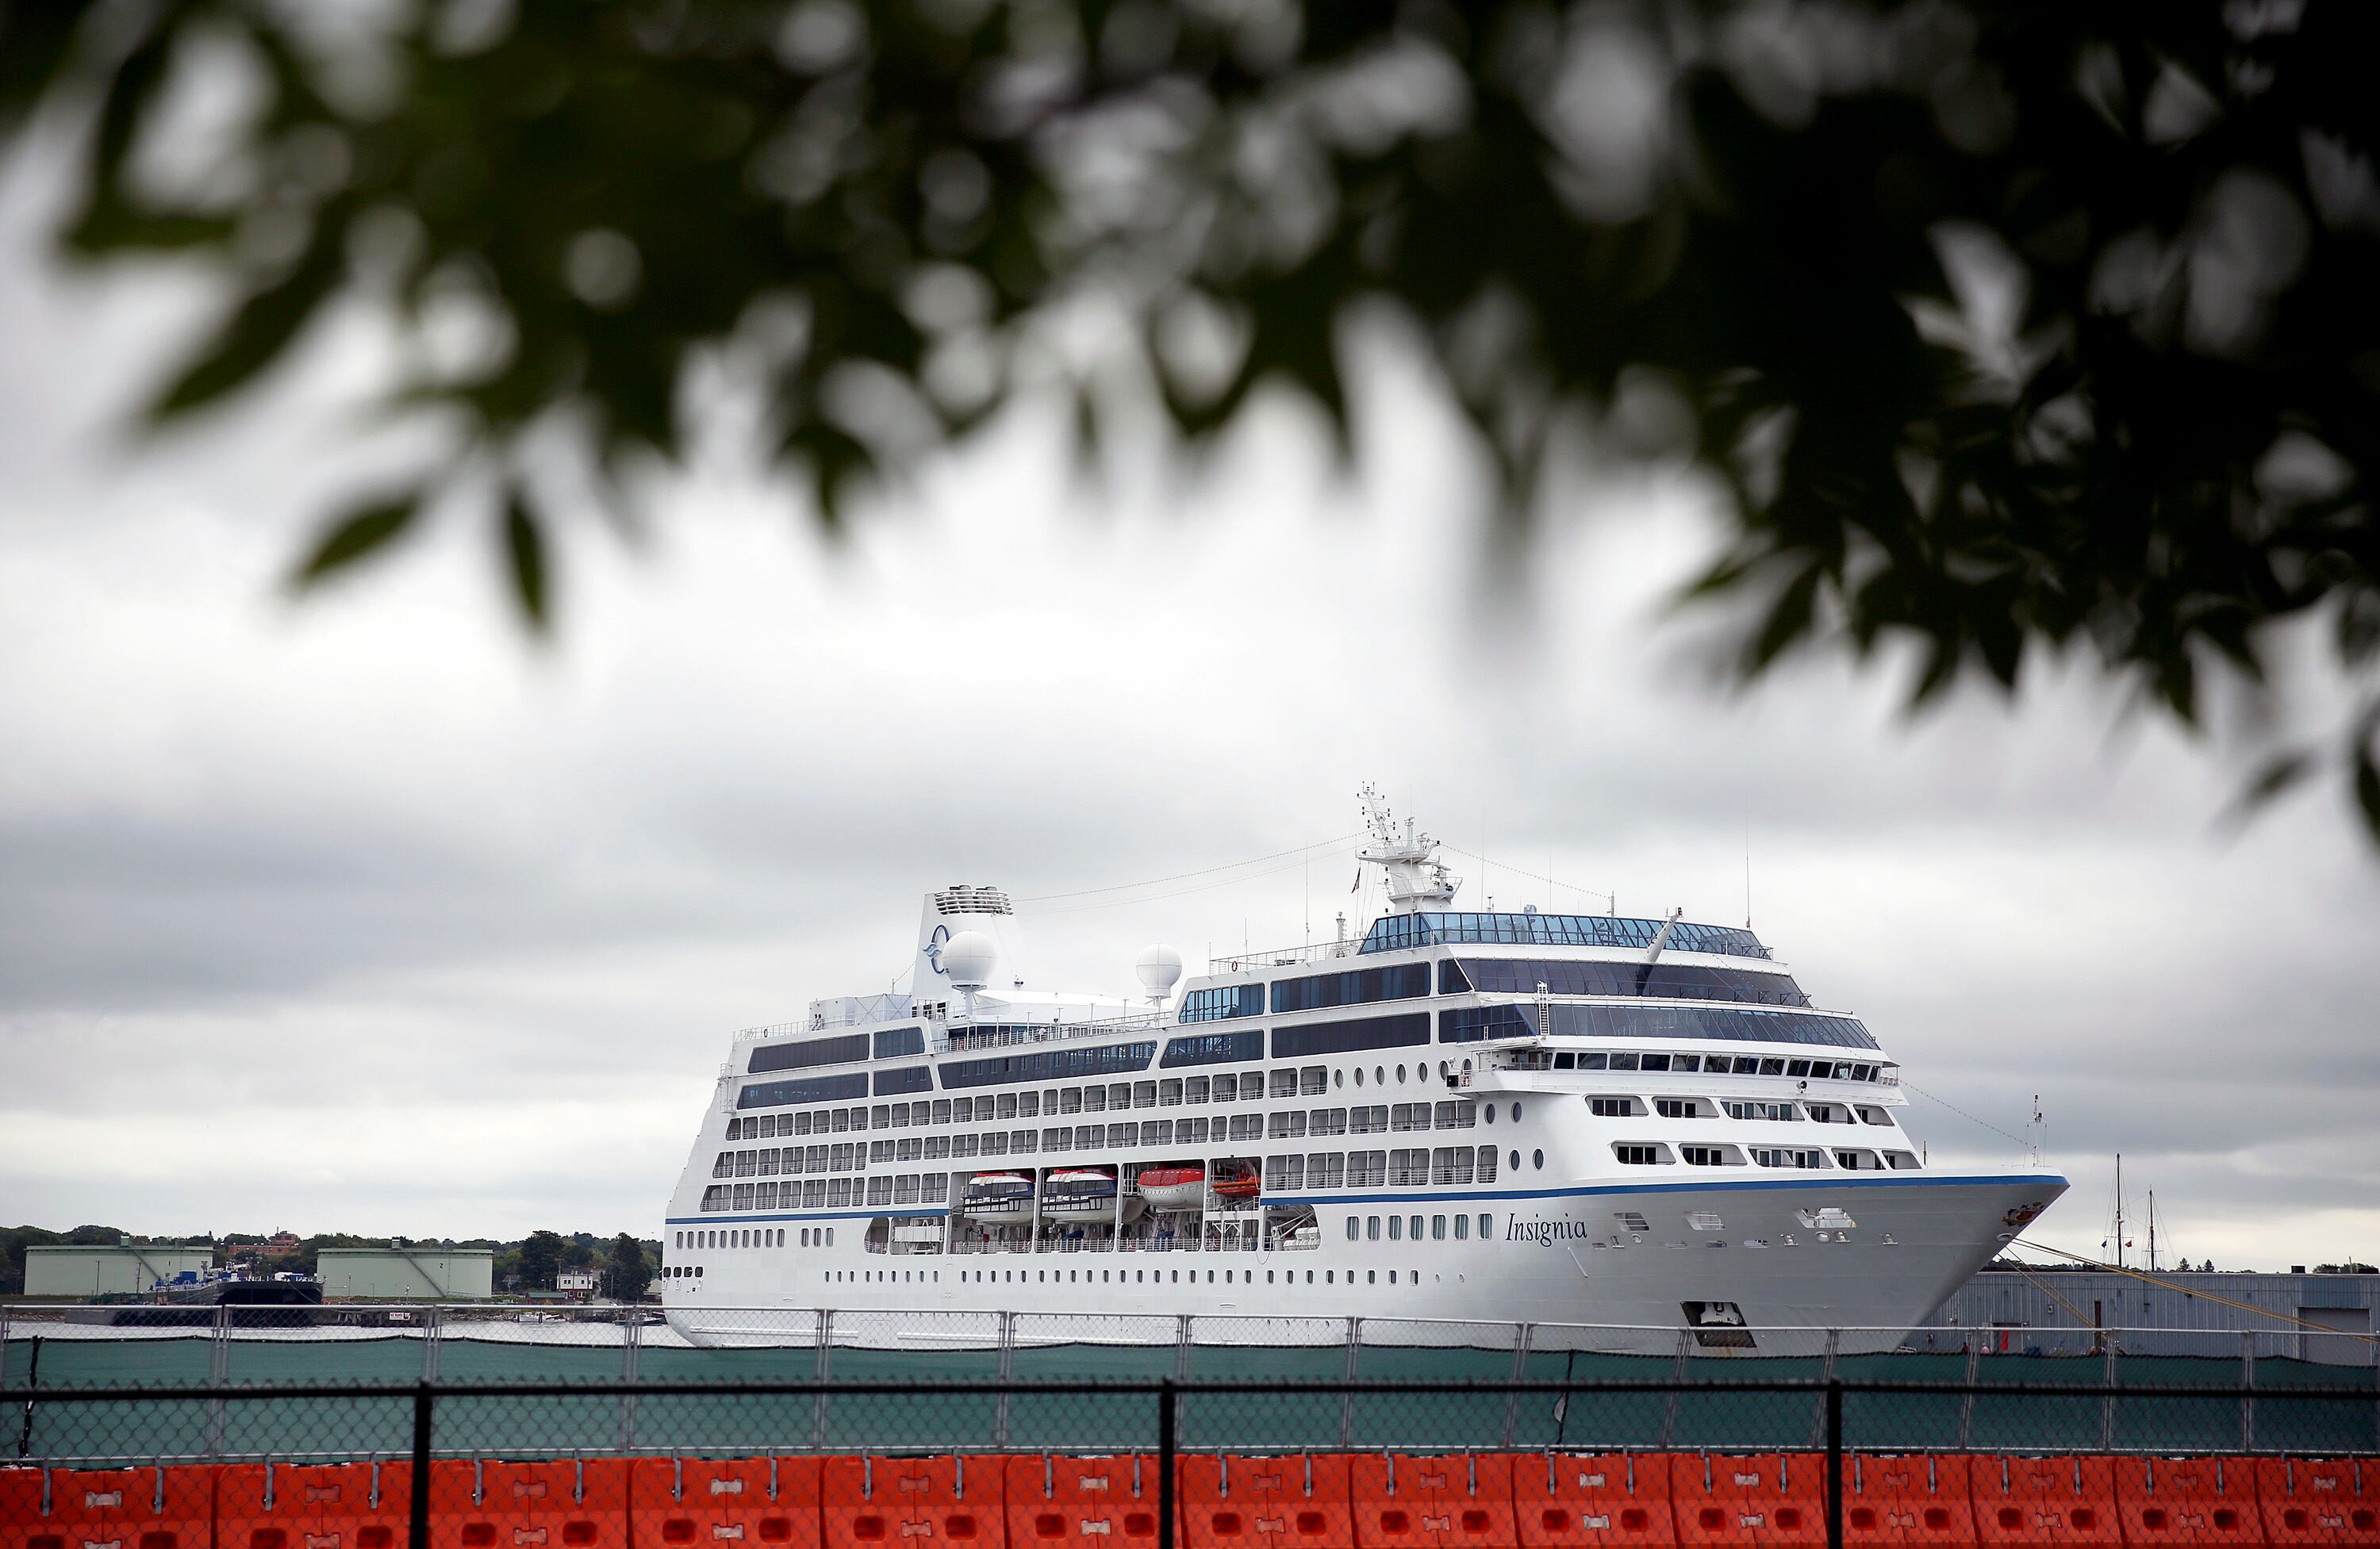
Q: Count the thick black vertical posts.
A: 3